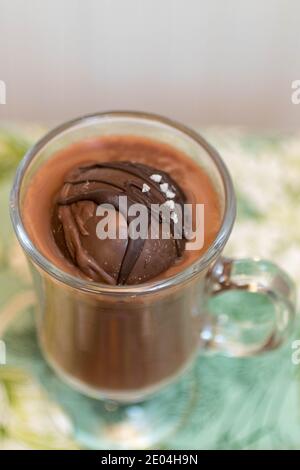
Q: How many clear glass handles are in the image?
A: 1